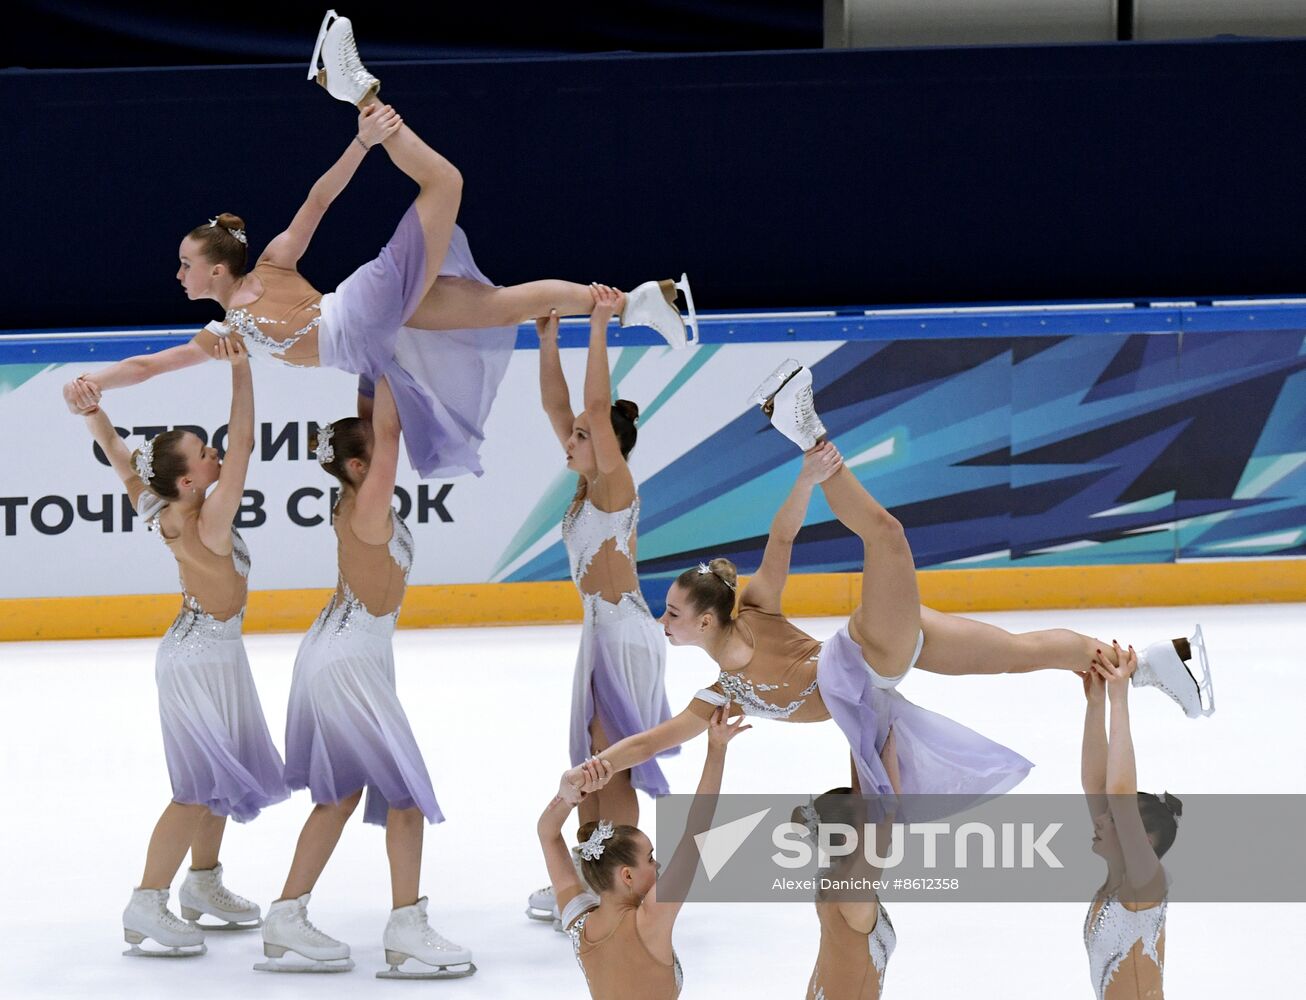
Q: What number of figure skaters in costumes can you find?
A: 8